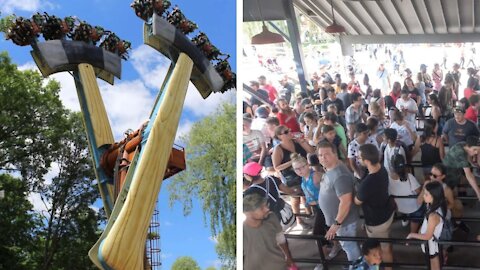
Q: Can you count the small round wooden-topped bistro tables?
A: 0